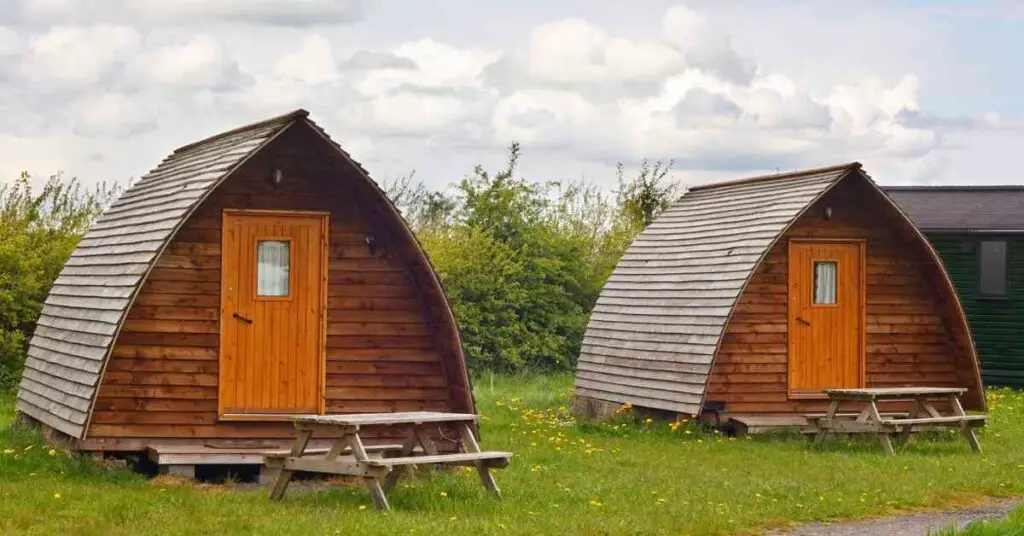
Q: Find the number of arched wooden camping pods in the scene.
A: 2